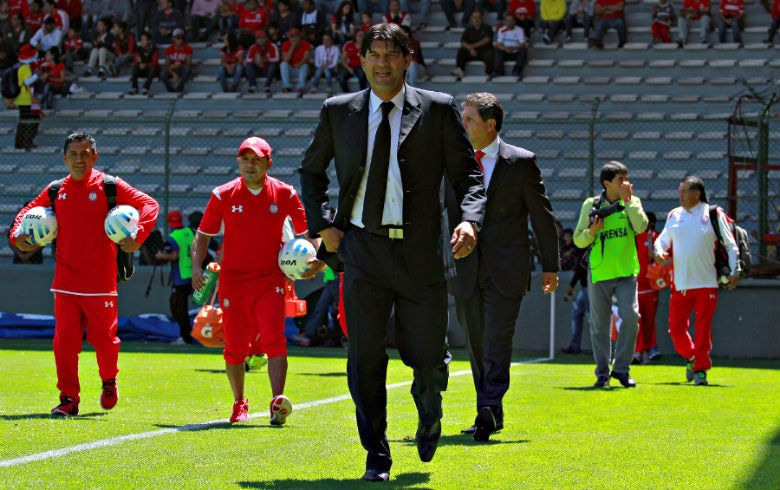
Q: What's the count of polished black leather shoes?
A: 4